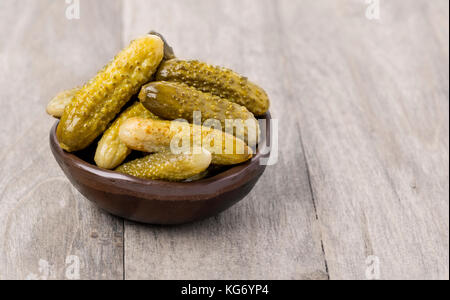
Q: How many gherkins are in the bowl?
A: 8